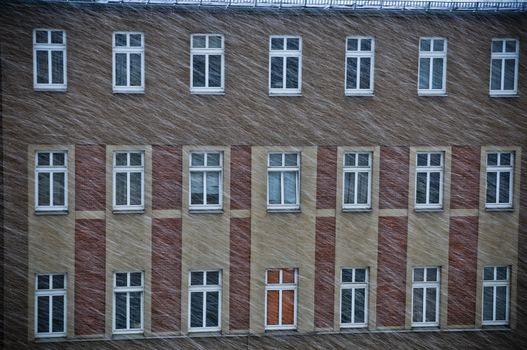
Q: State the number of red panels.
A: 12